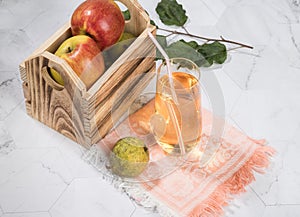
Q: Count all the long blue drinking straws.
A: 0